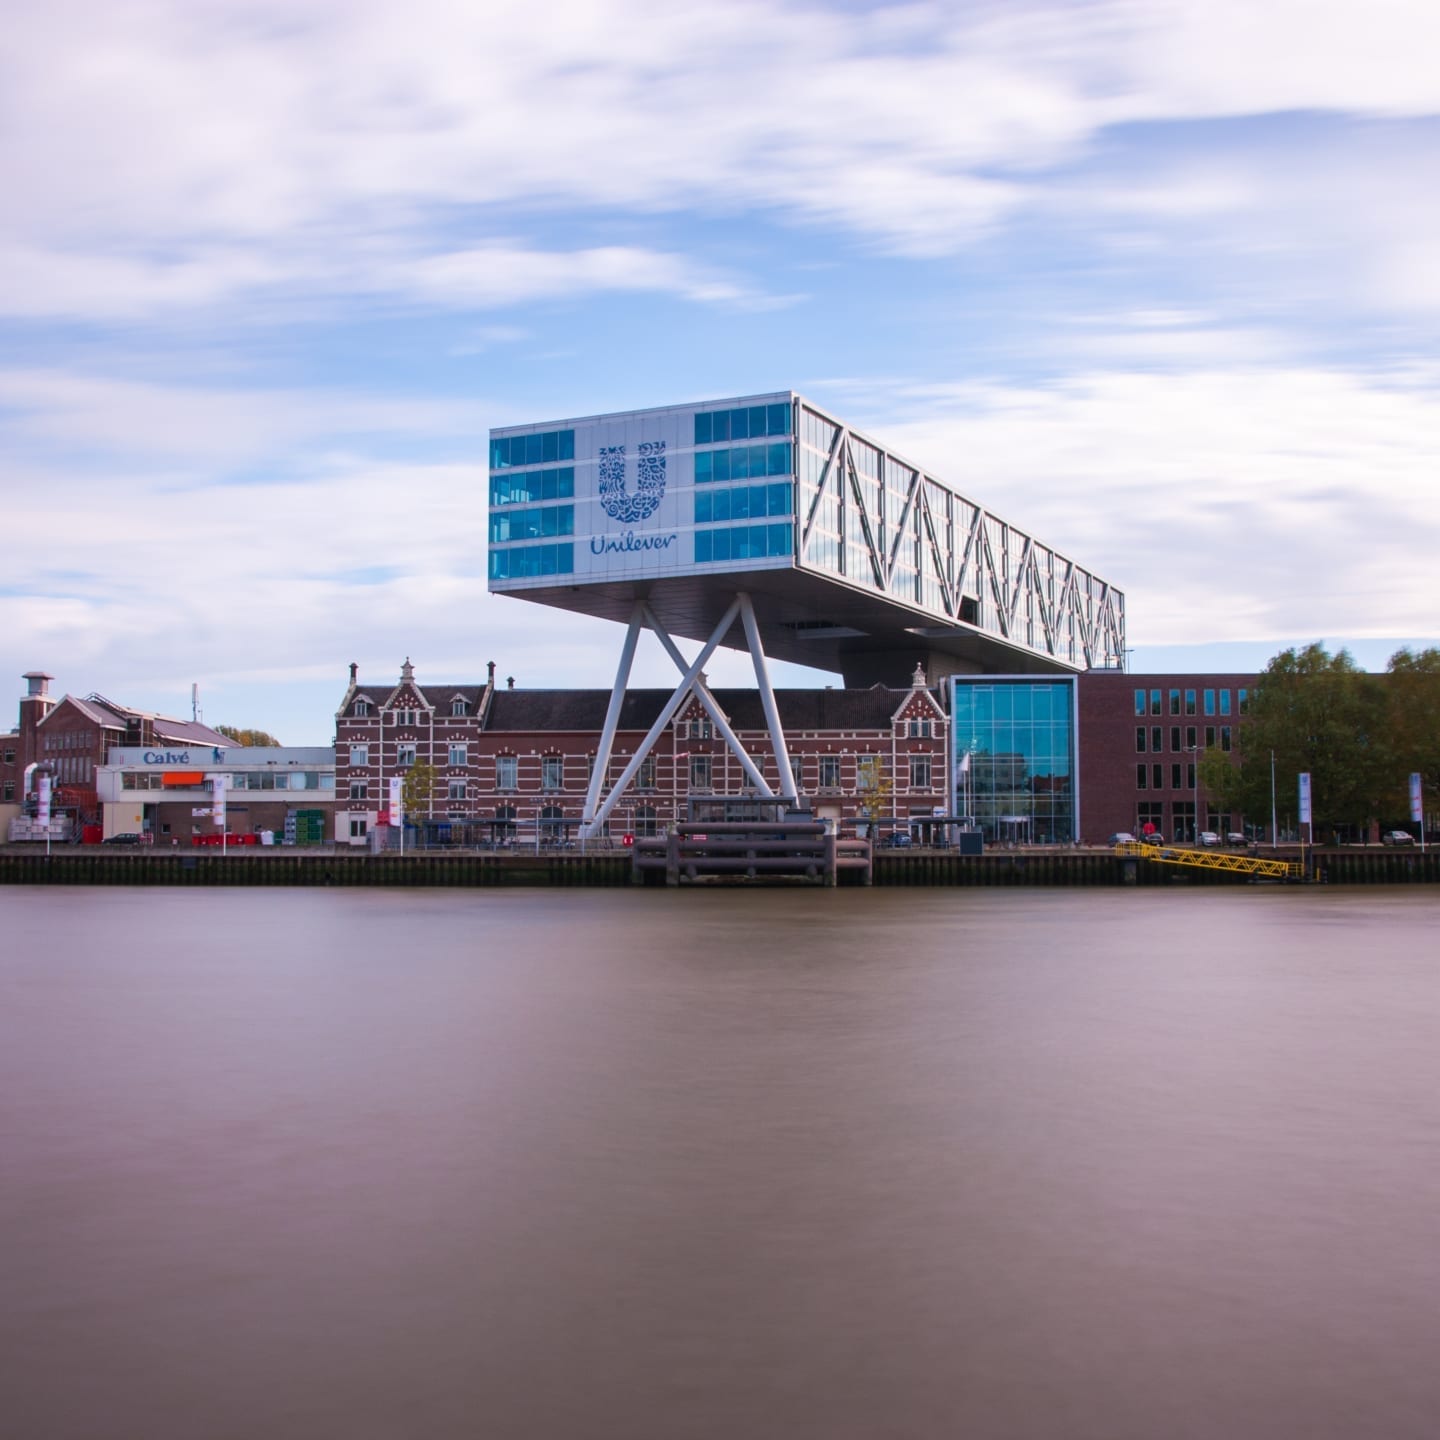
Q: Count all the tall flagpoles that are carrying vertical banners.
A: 5